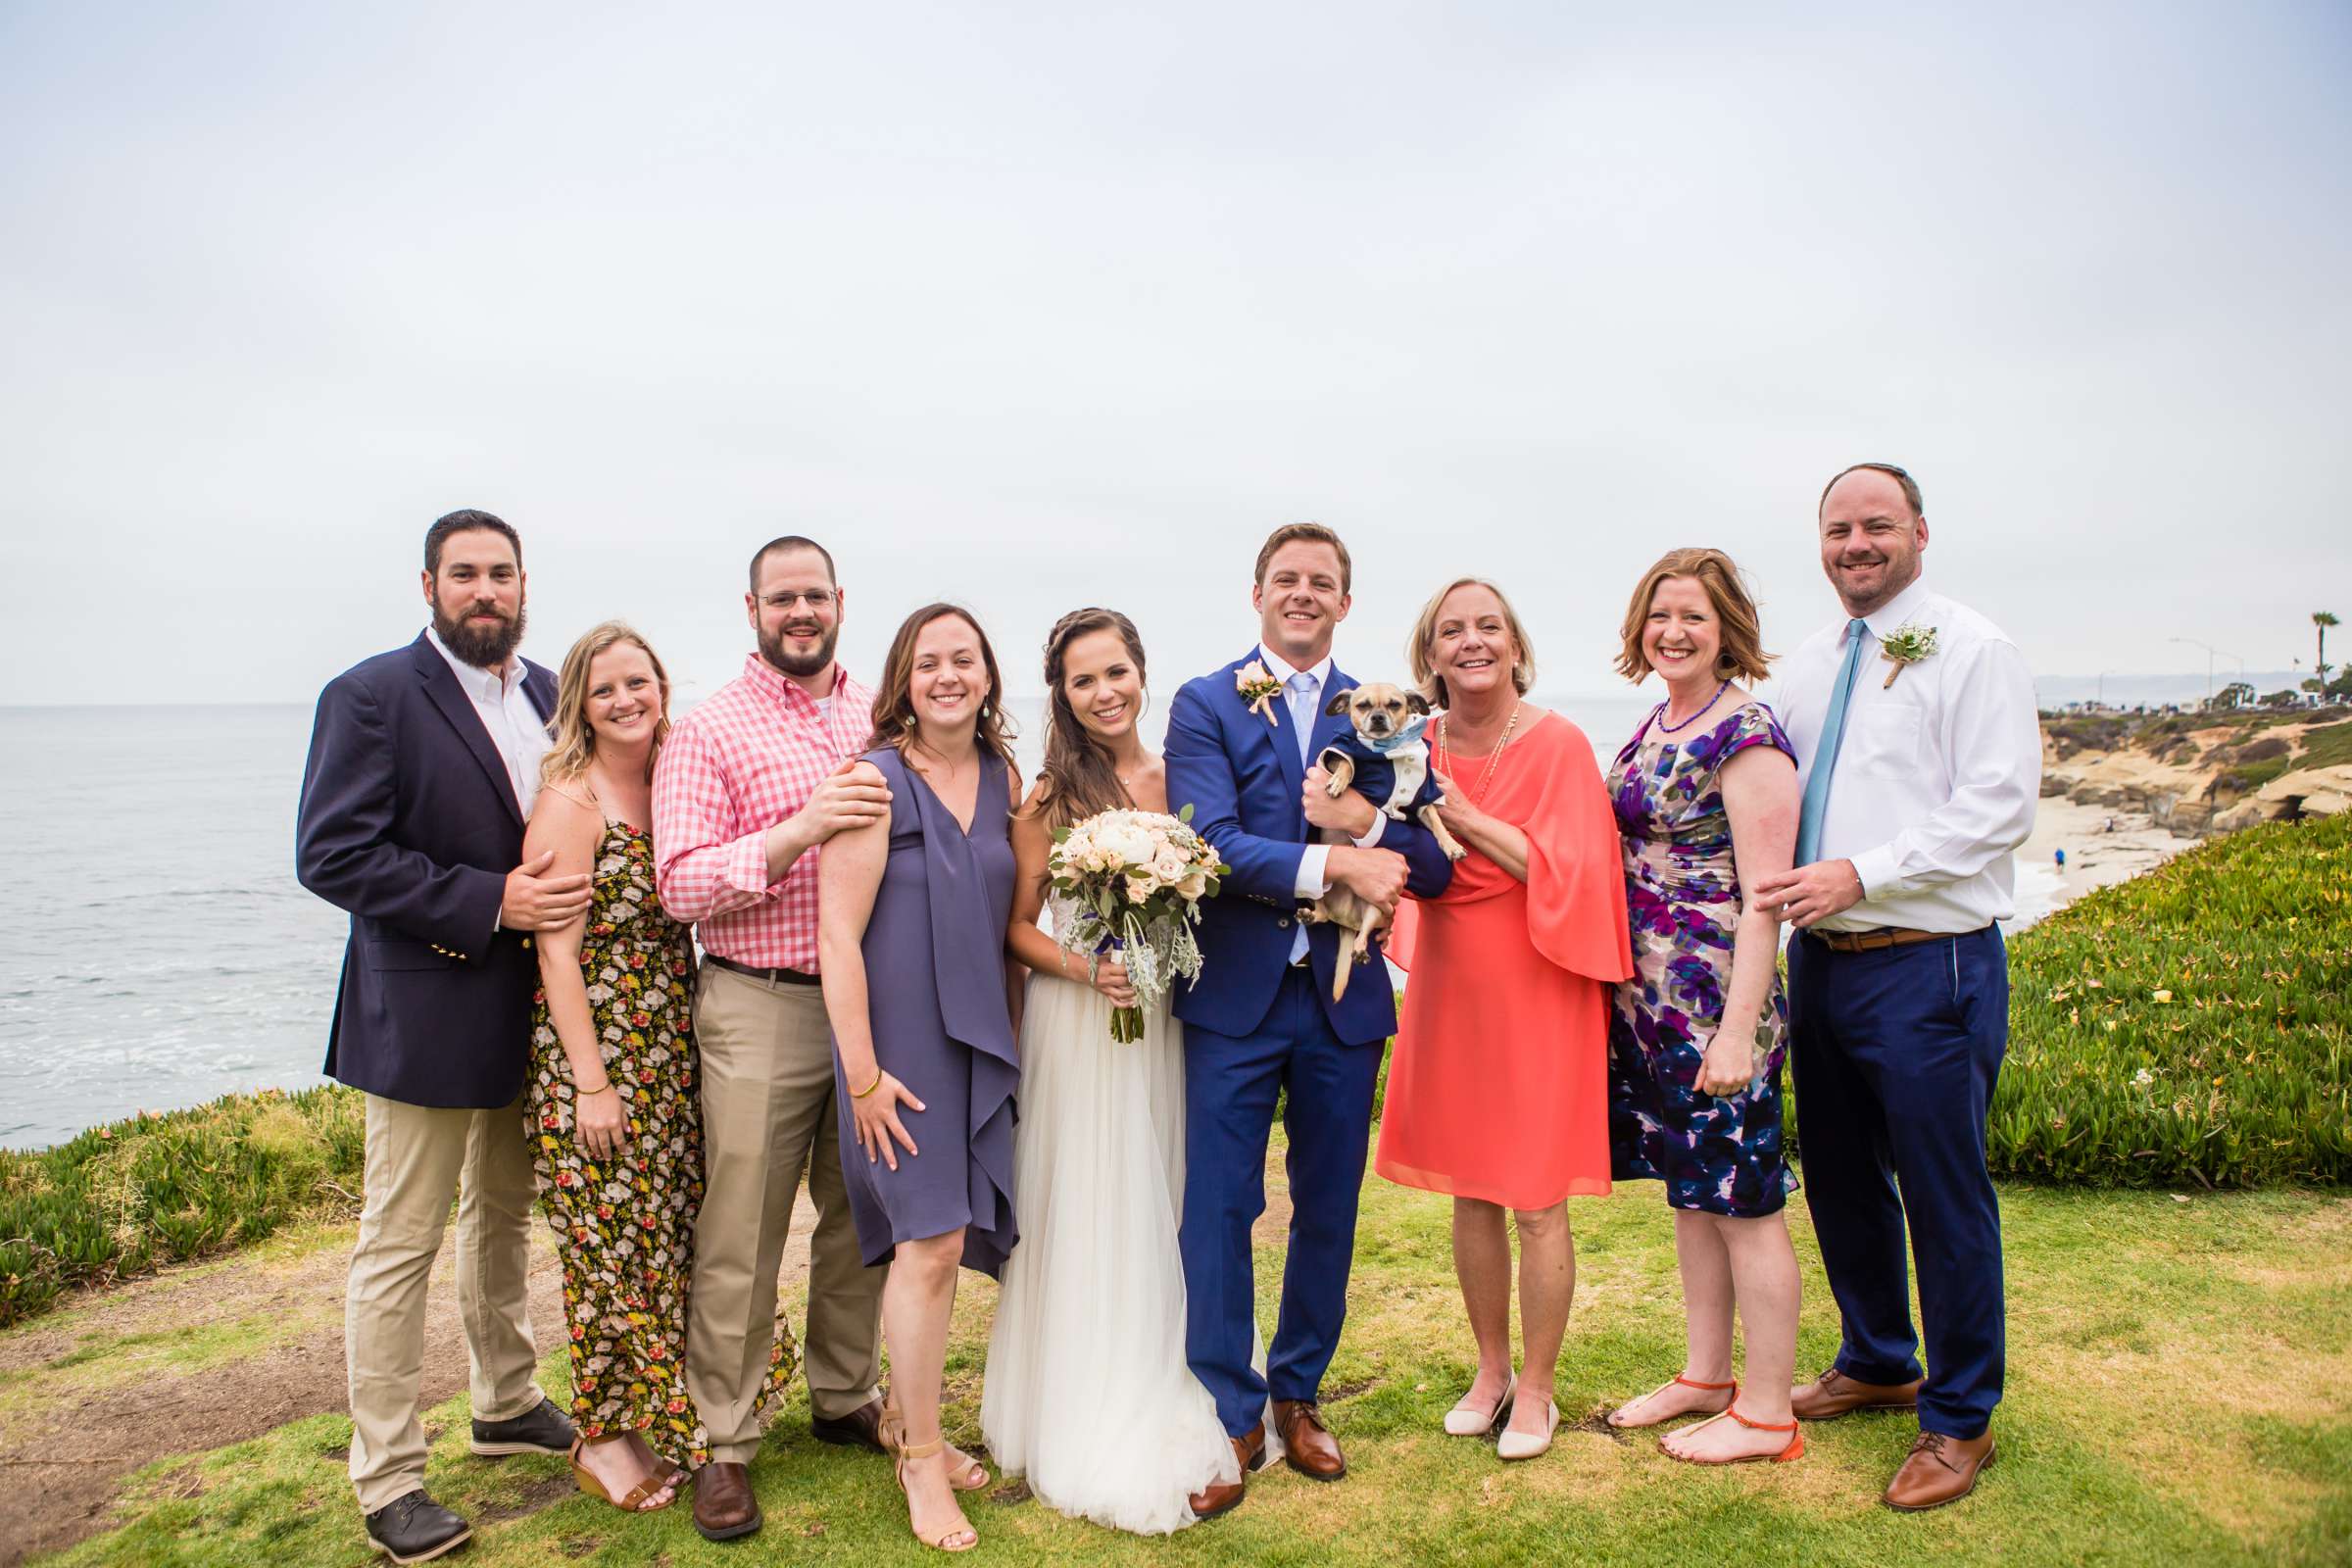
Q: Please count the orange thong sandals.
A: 2